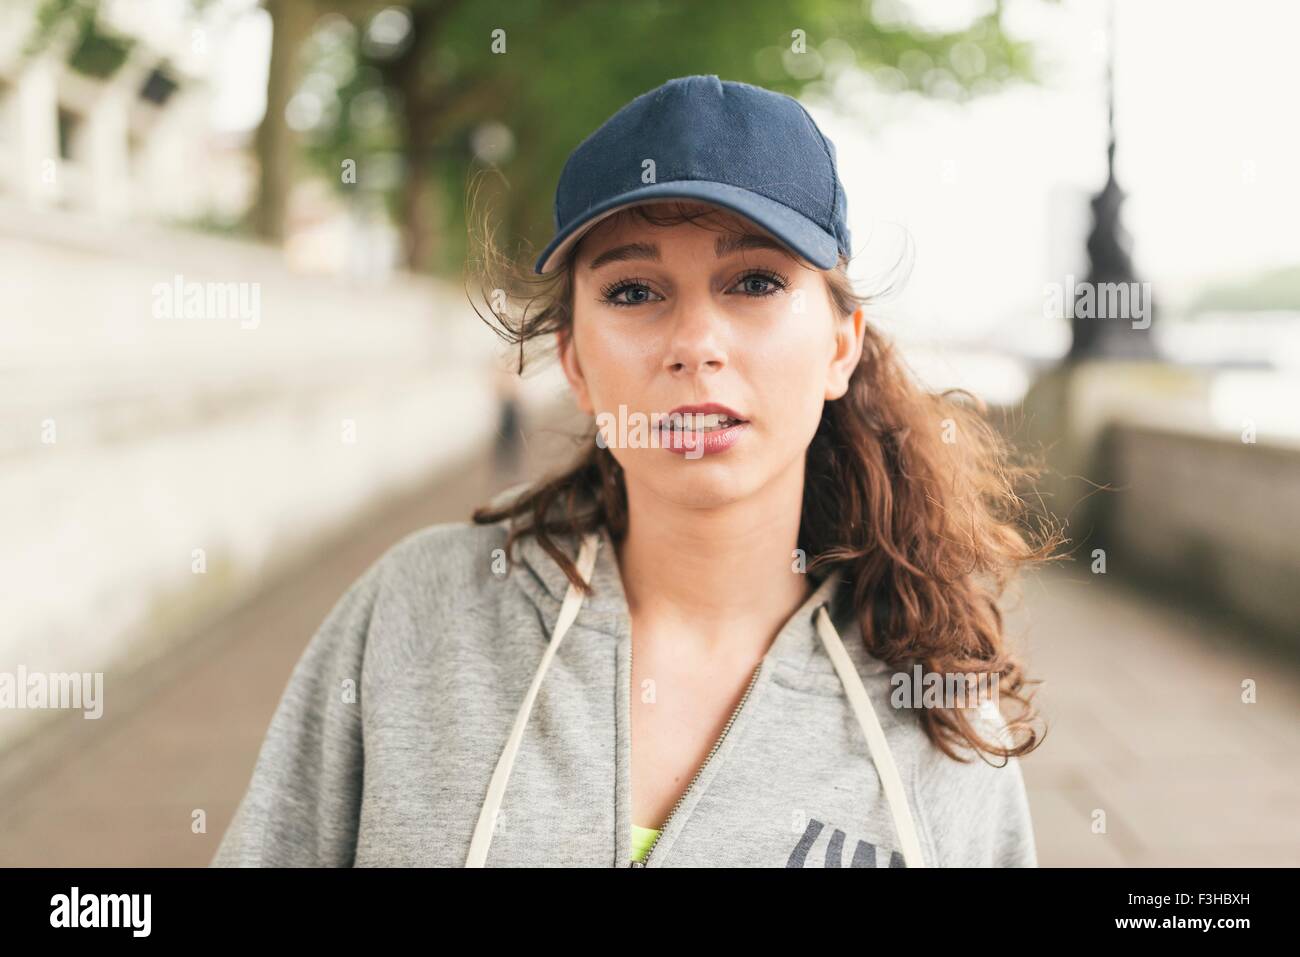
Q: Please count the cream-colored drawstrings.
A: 2